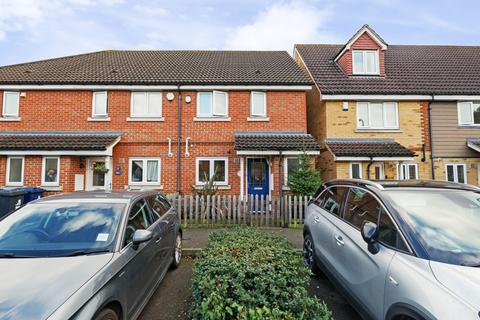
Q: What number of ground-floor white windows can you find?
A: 8